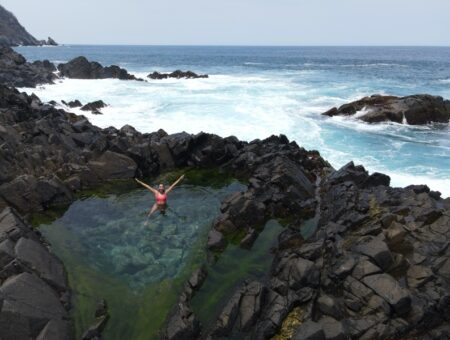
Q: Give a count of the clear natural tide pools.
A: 2